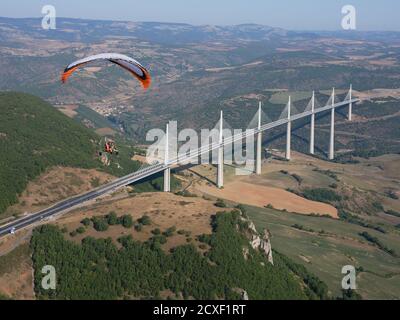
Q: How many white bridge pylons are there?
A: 7